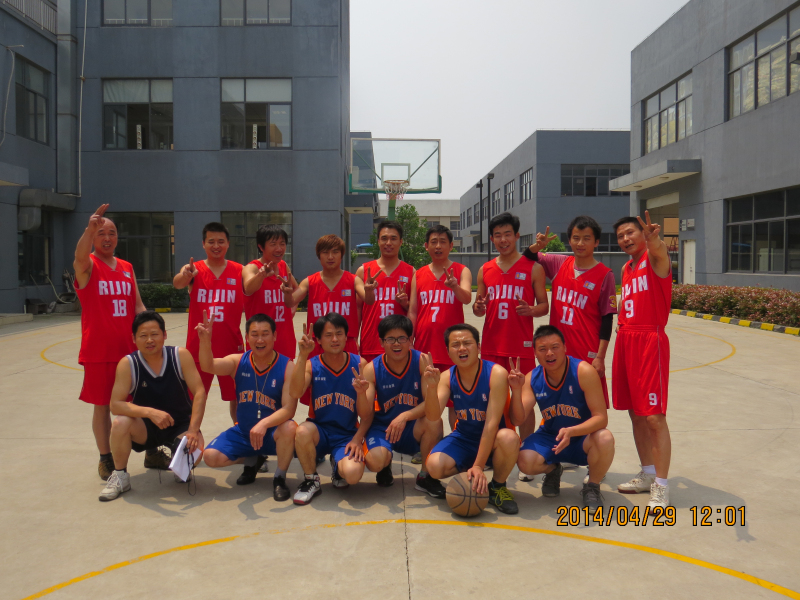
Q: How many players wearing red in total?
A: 9